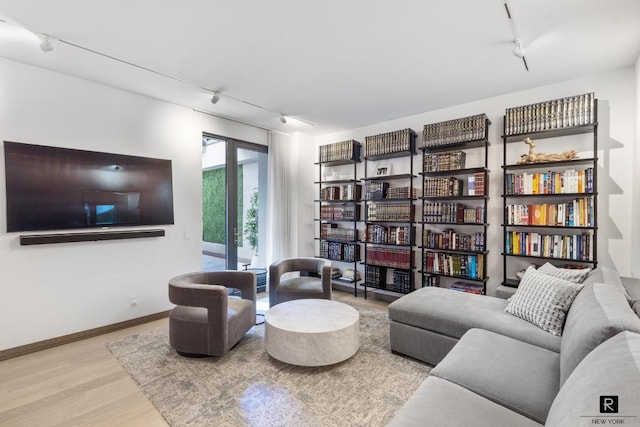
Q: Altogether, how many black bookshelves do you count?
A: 4